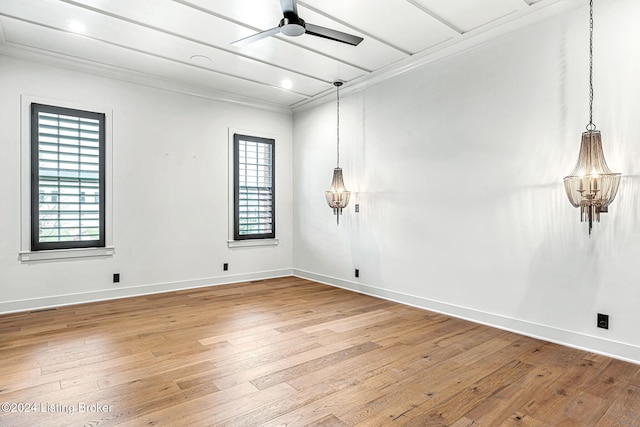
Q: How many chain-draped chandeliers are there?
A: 2